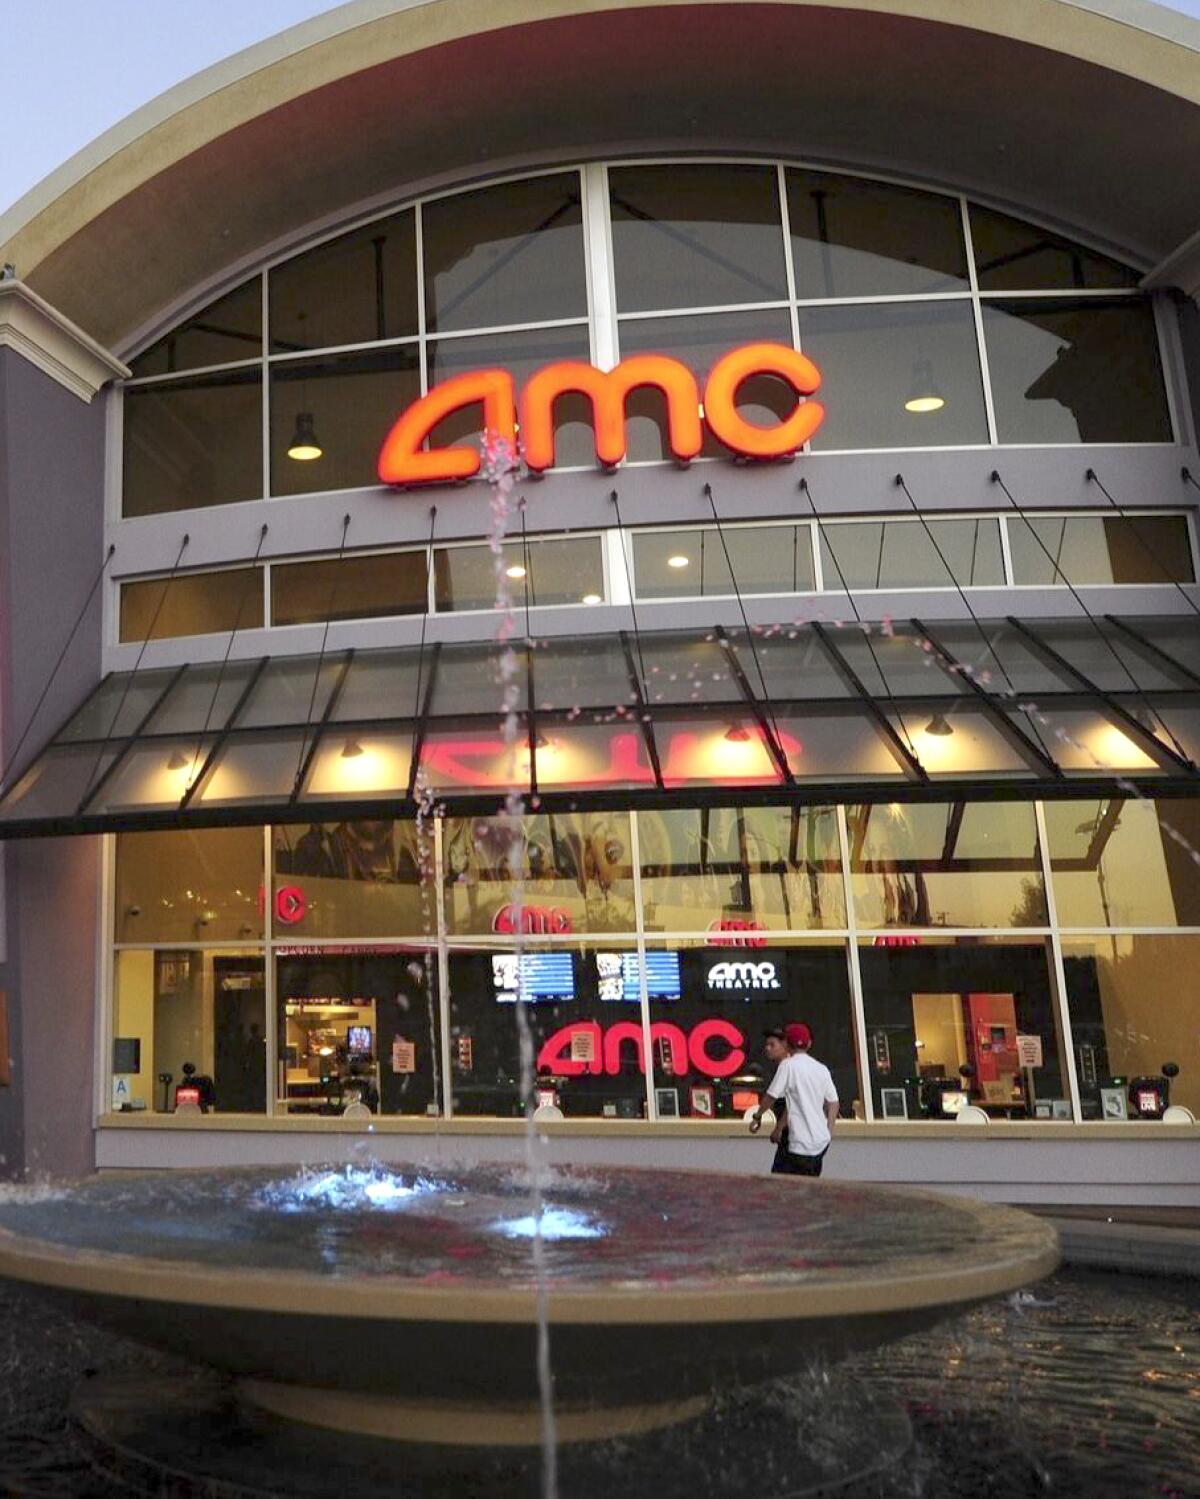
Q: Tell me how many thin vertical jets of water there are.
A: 2